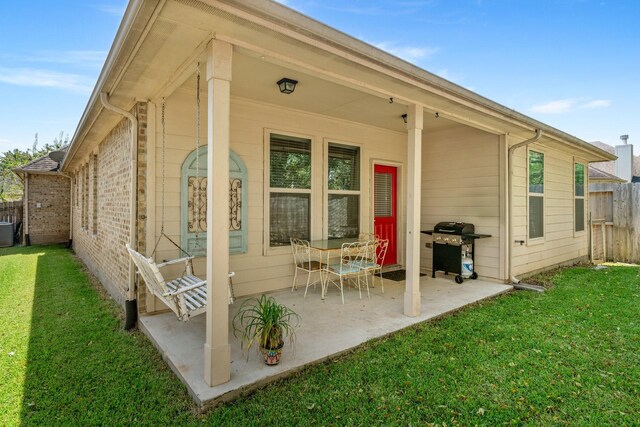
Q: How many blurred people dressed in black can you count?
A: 0